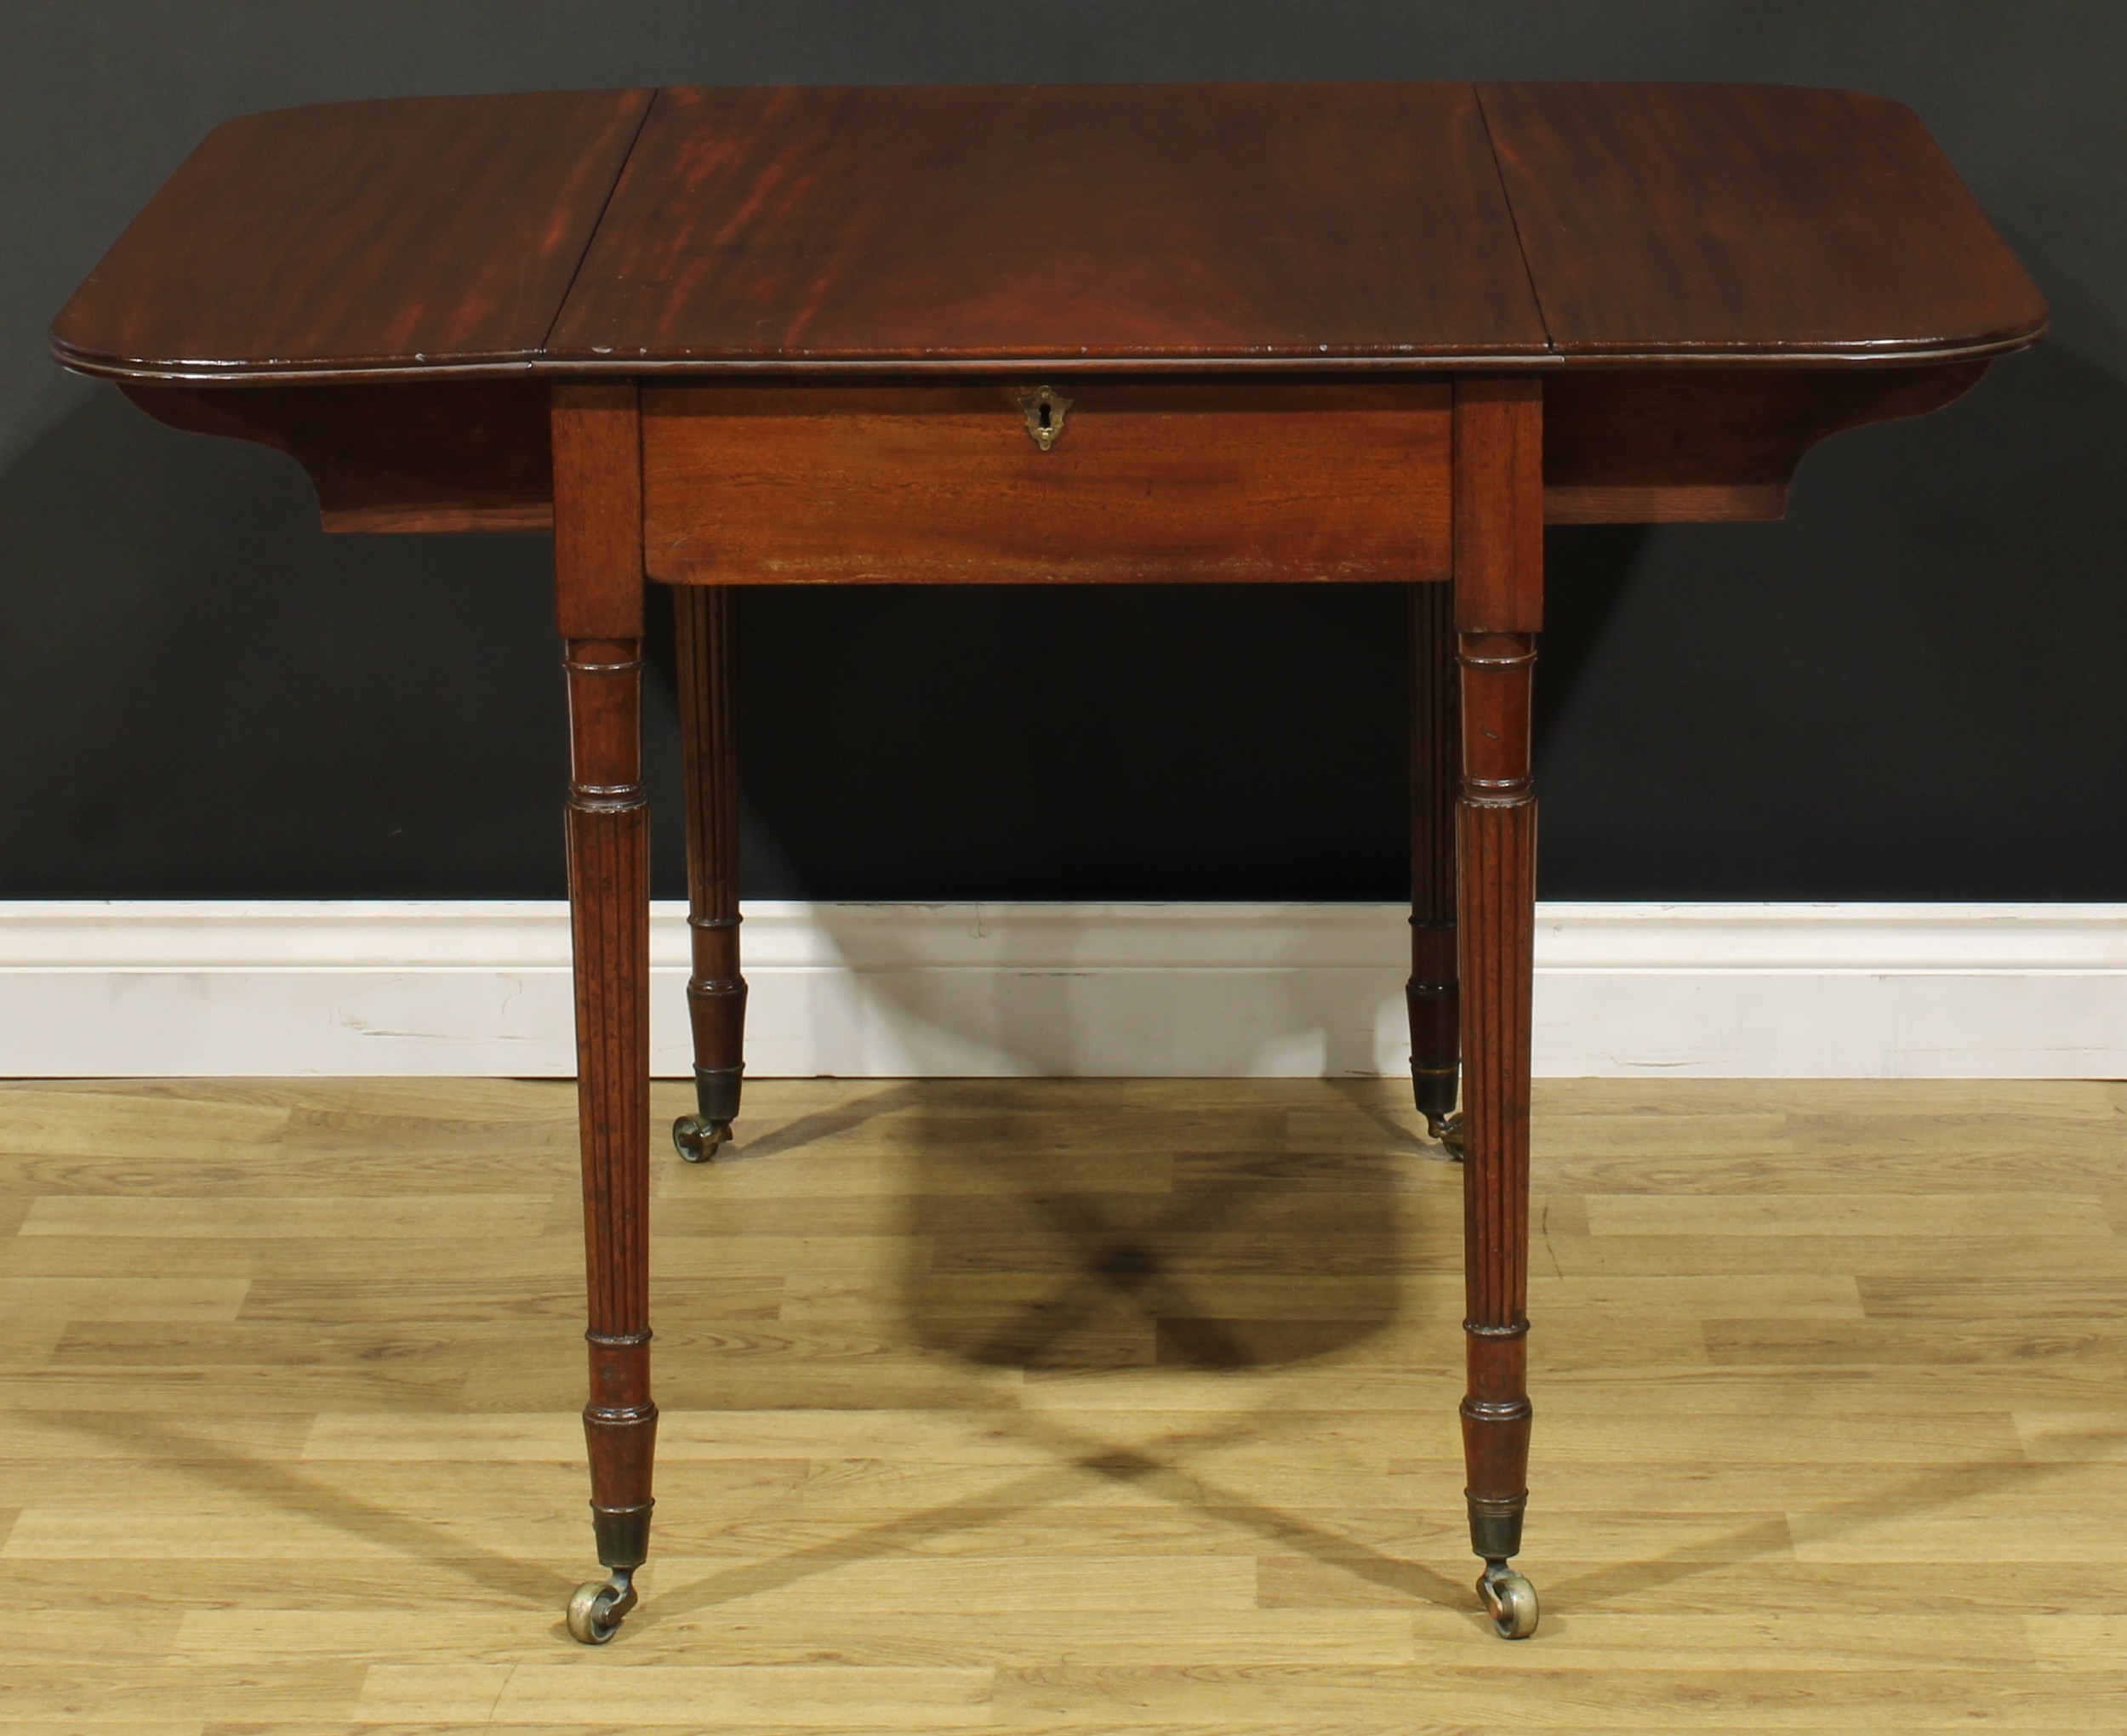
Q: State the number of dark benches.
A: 0